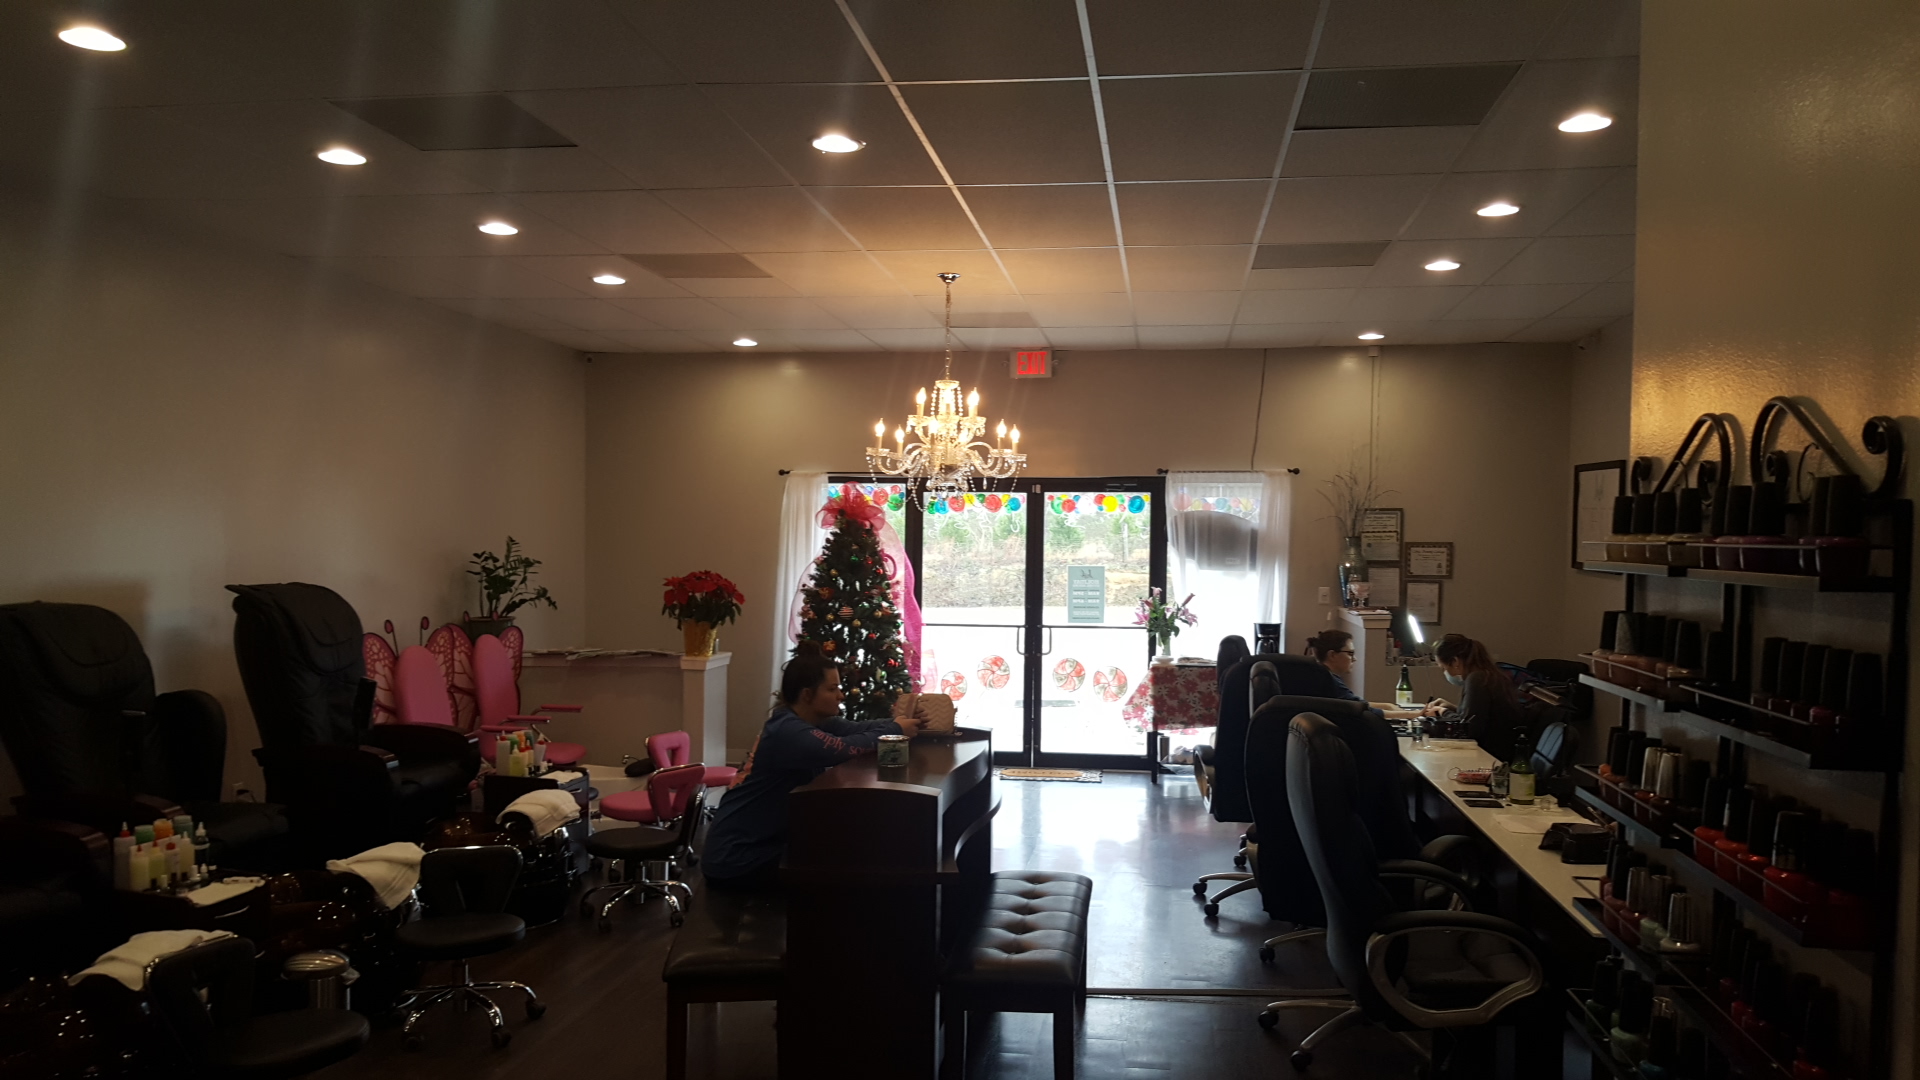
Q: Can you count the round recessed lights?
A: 10